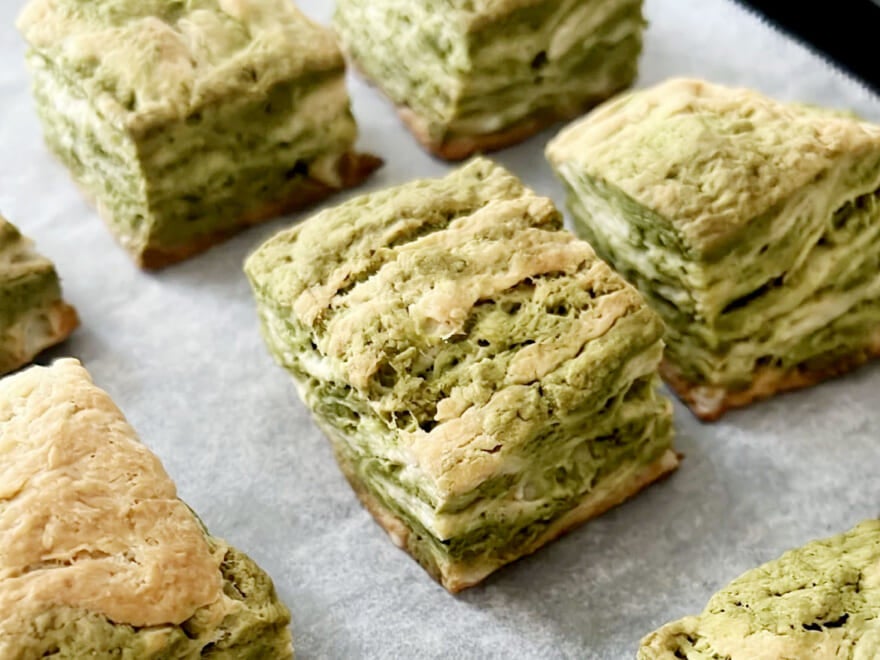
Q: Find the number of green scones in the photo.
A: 7